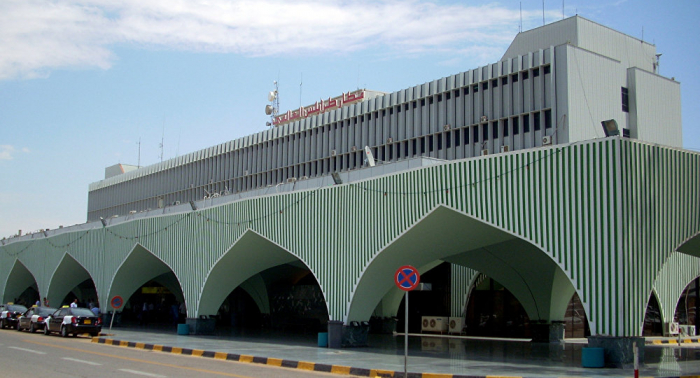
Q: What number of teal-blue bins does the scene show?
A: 3